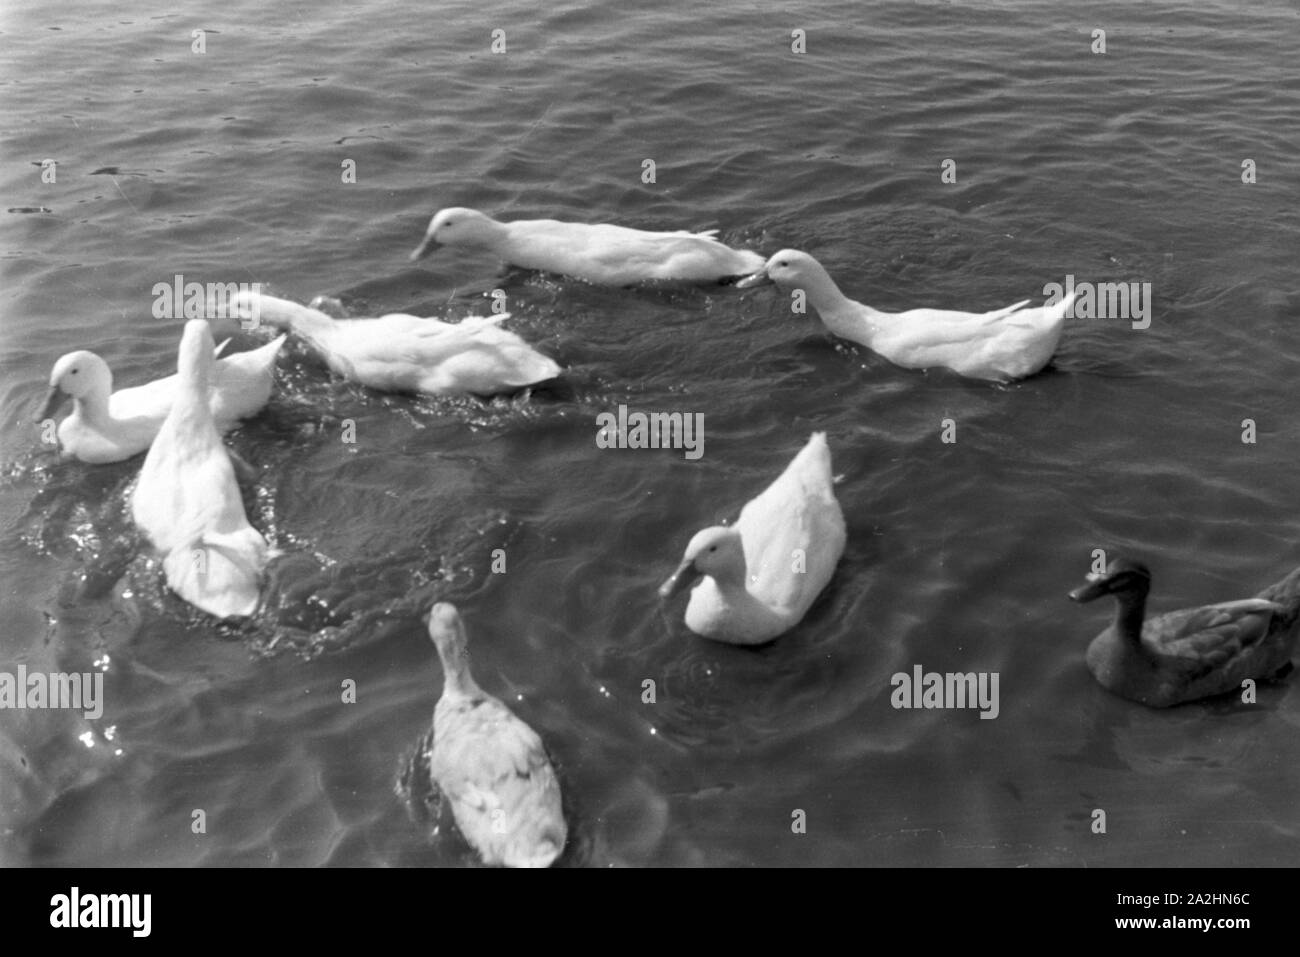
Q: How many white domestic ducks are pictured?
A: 7